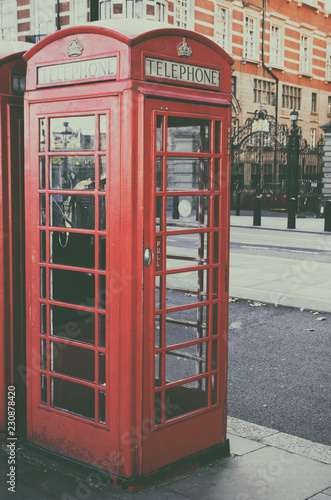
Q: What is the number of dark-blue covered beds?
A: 0